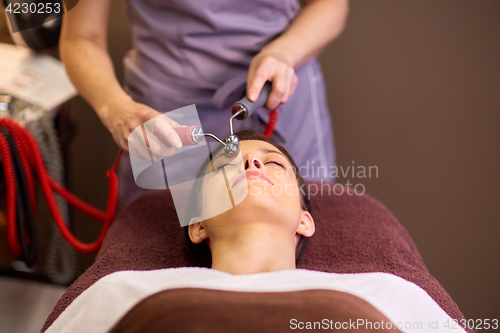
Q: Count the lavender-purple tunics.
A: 1